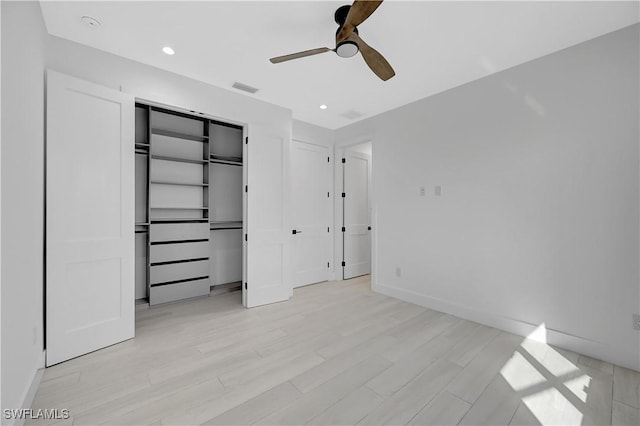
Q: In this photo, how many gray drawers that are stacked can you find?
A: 4